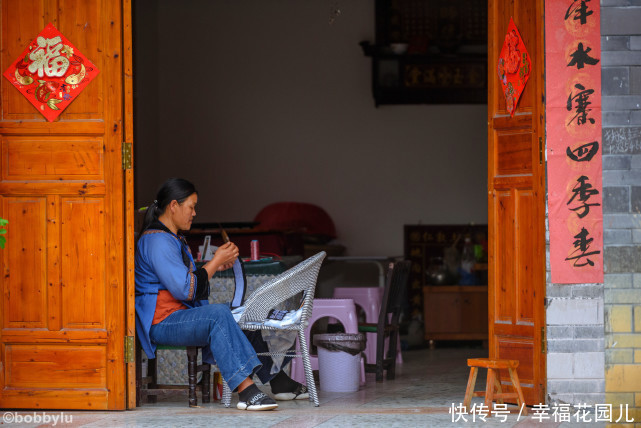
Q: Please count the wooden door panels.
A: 2